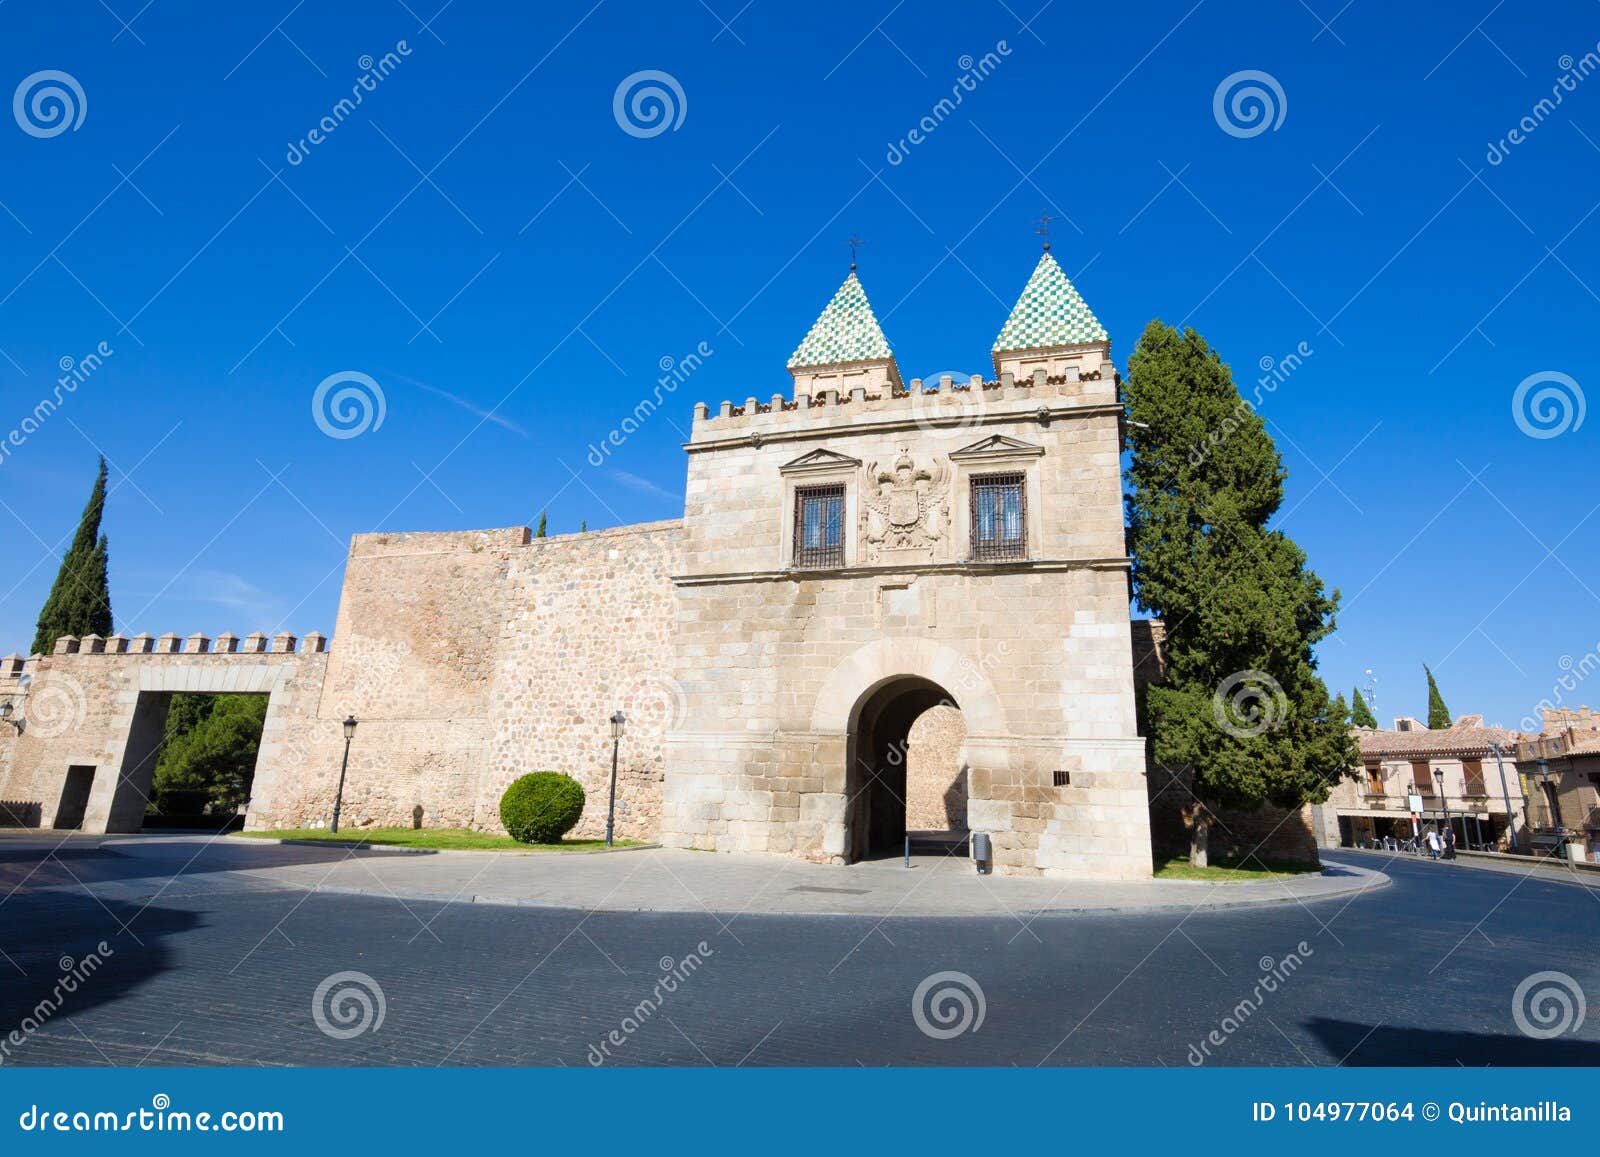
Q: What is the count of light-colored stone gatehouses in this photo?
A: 1